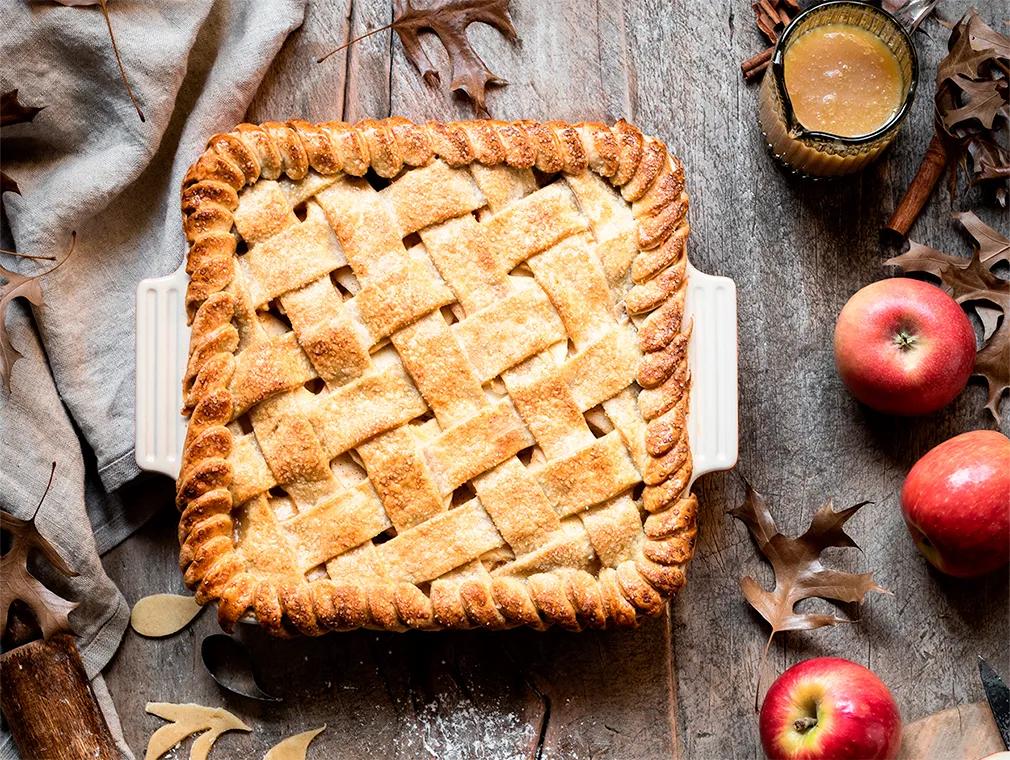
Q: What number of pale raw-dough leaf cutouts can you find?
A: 3